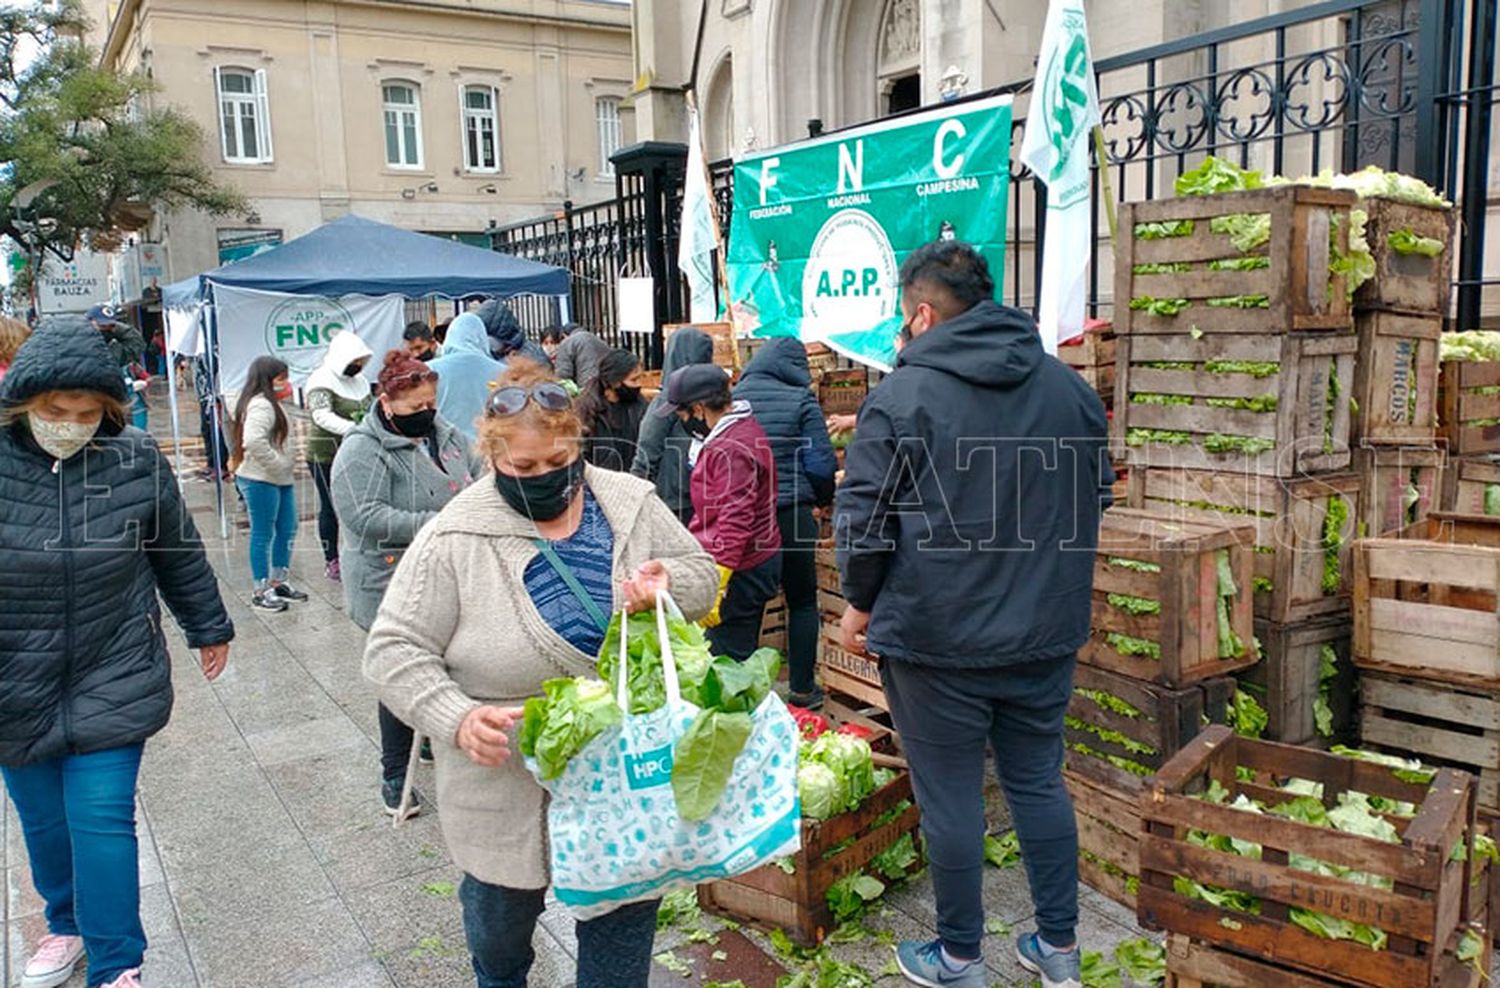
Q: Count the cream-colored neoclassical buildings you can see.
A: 1